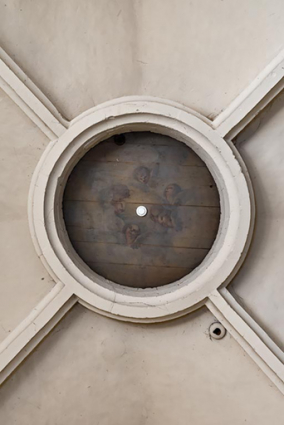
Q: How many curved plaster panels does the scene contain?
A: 4